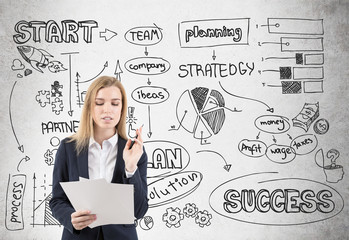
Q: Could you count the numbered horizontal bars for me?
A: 5